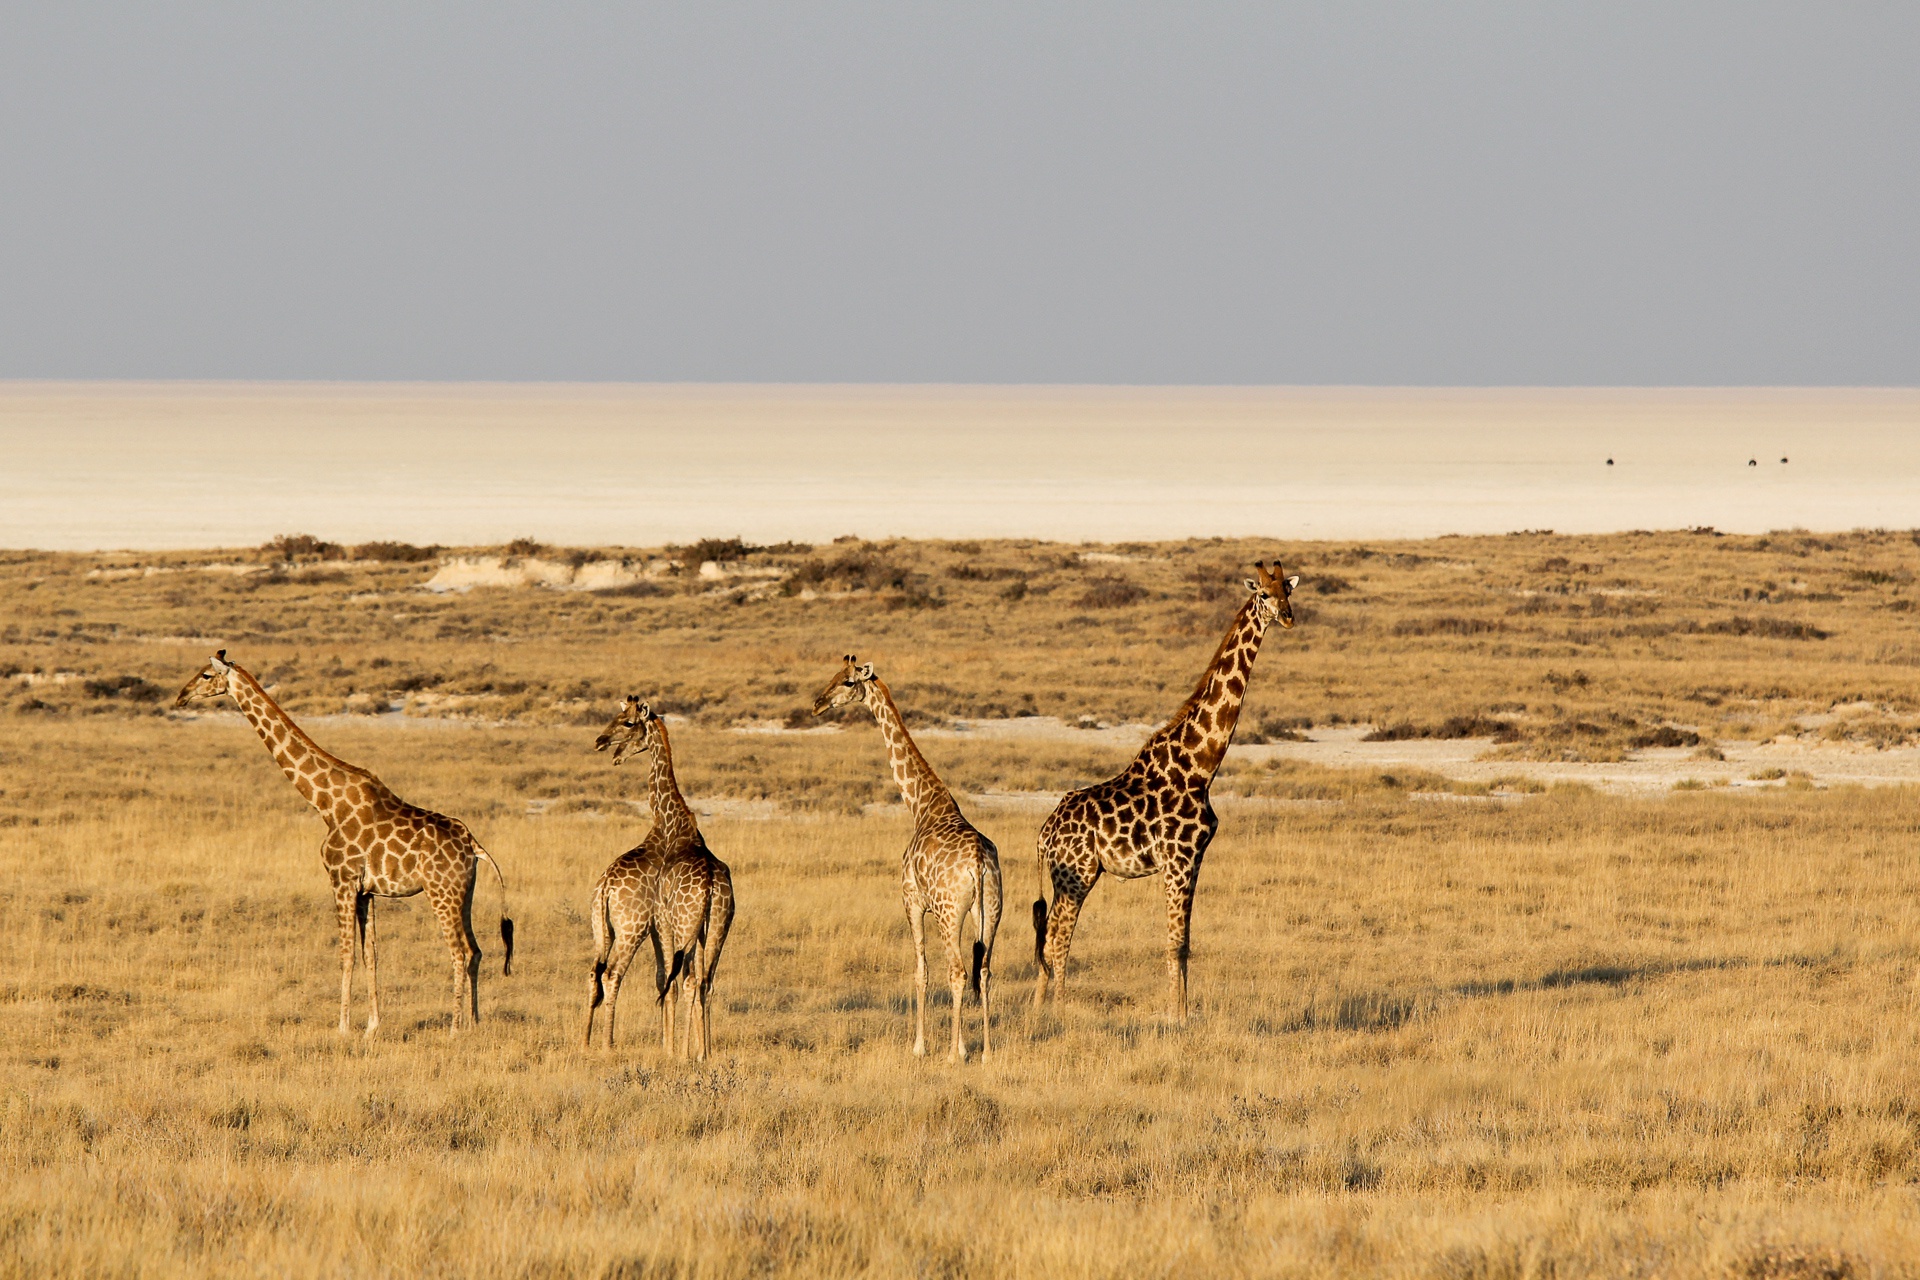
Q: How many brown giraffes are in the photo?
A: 5